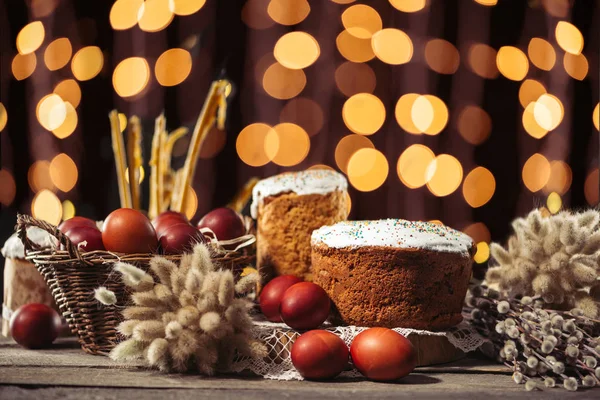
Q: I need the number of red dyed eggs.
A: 11